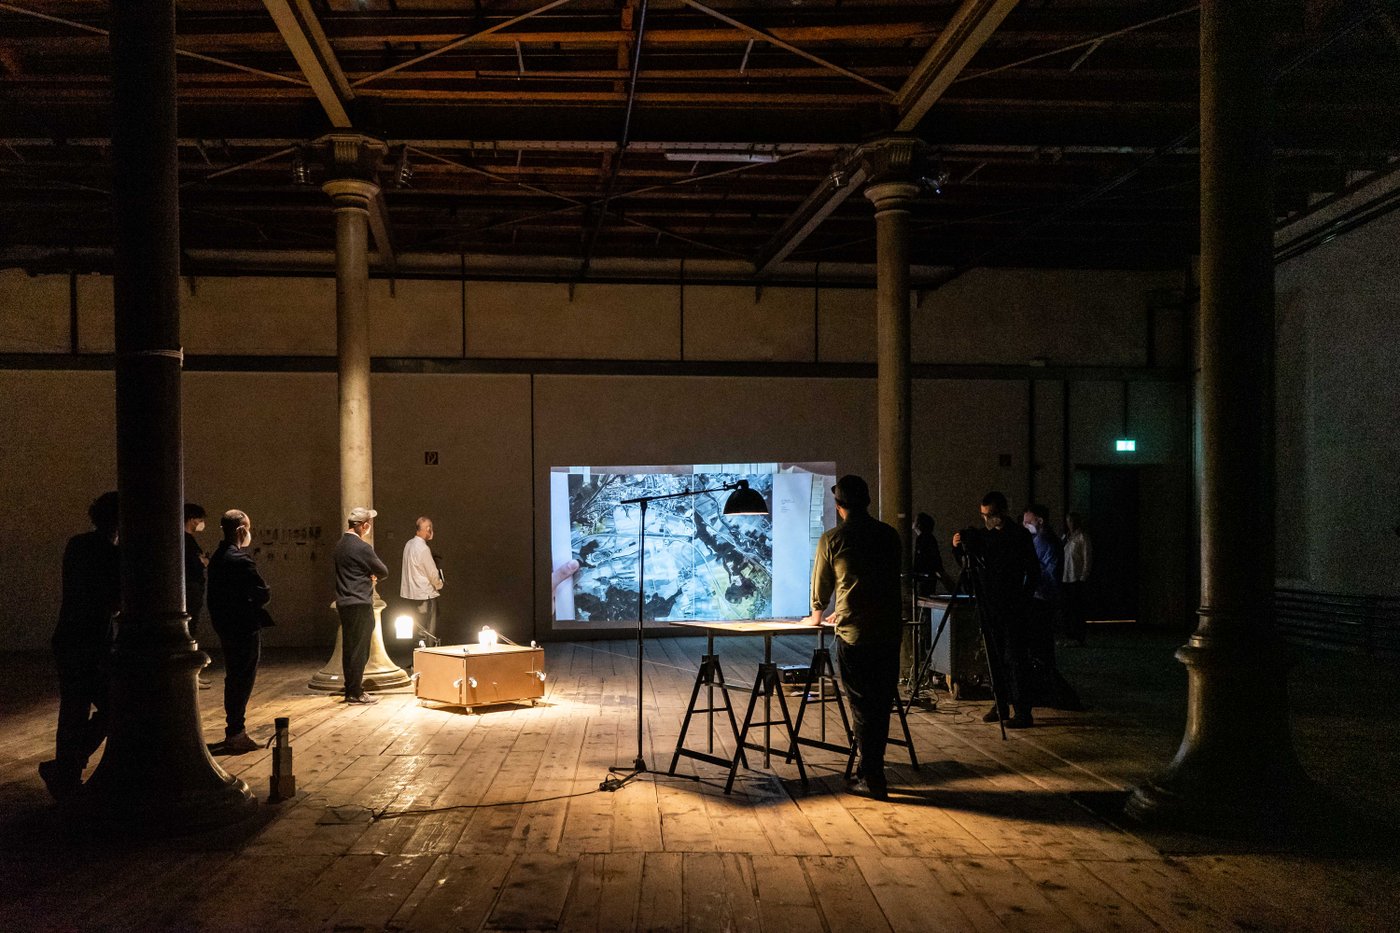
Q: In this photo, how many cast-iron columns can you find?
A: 4